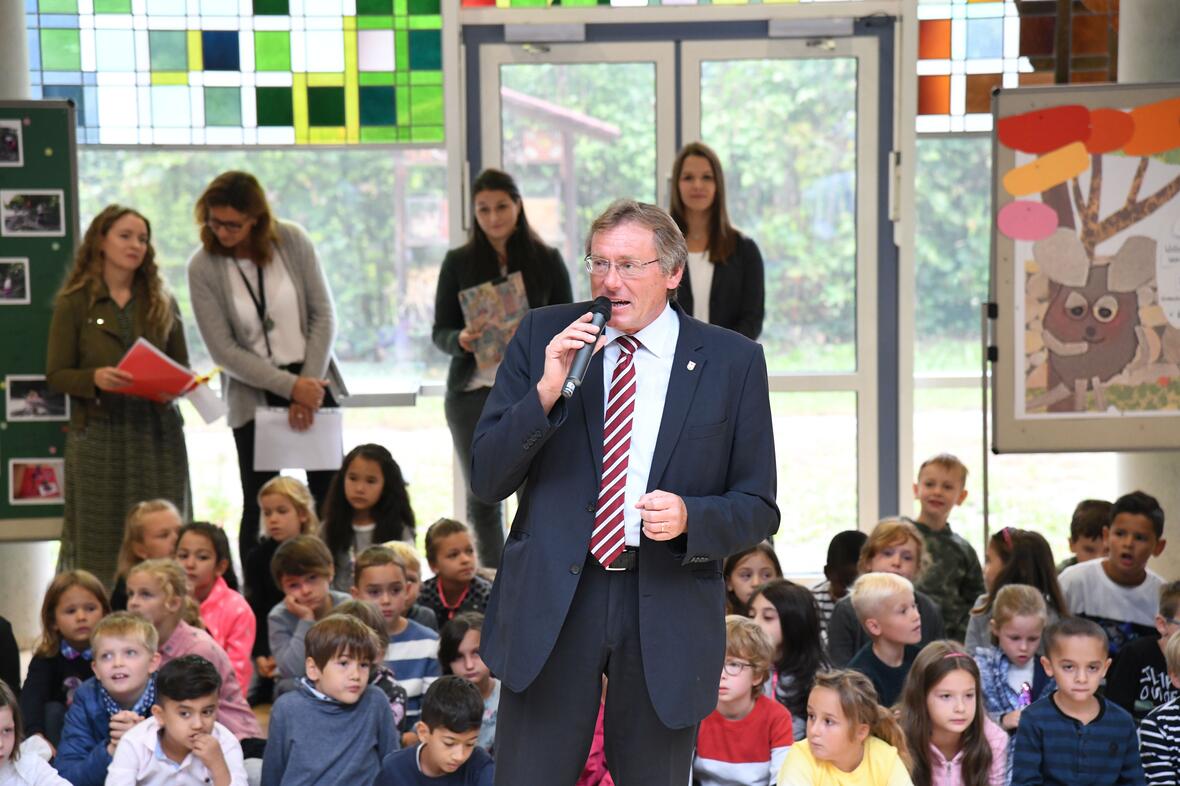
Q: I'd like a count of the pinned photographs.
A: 5